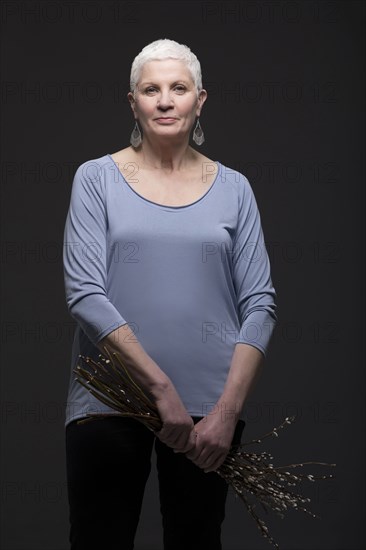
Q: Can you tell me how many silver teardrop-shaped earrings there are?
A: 2